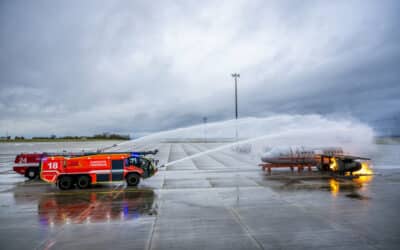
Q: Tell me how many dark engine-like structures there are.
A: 1